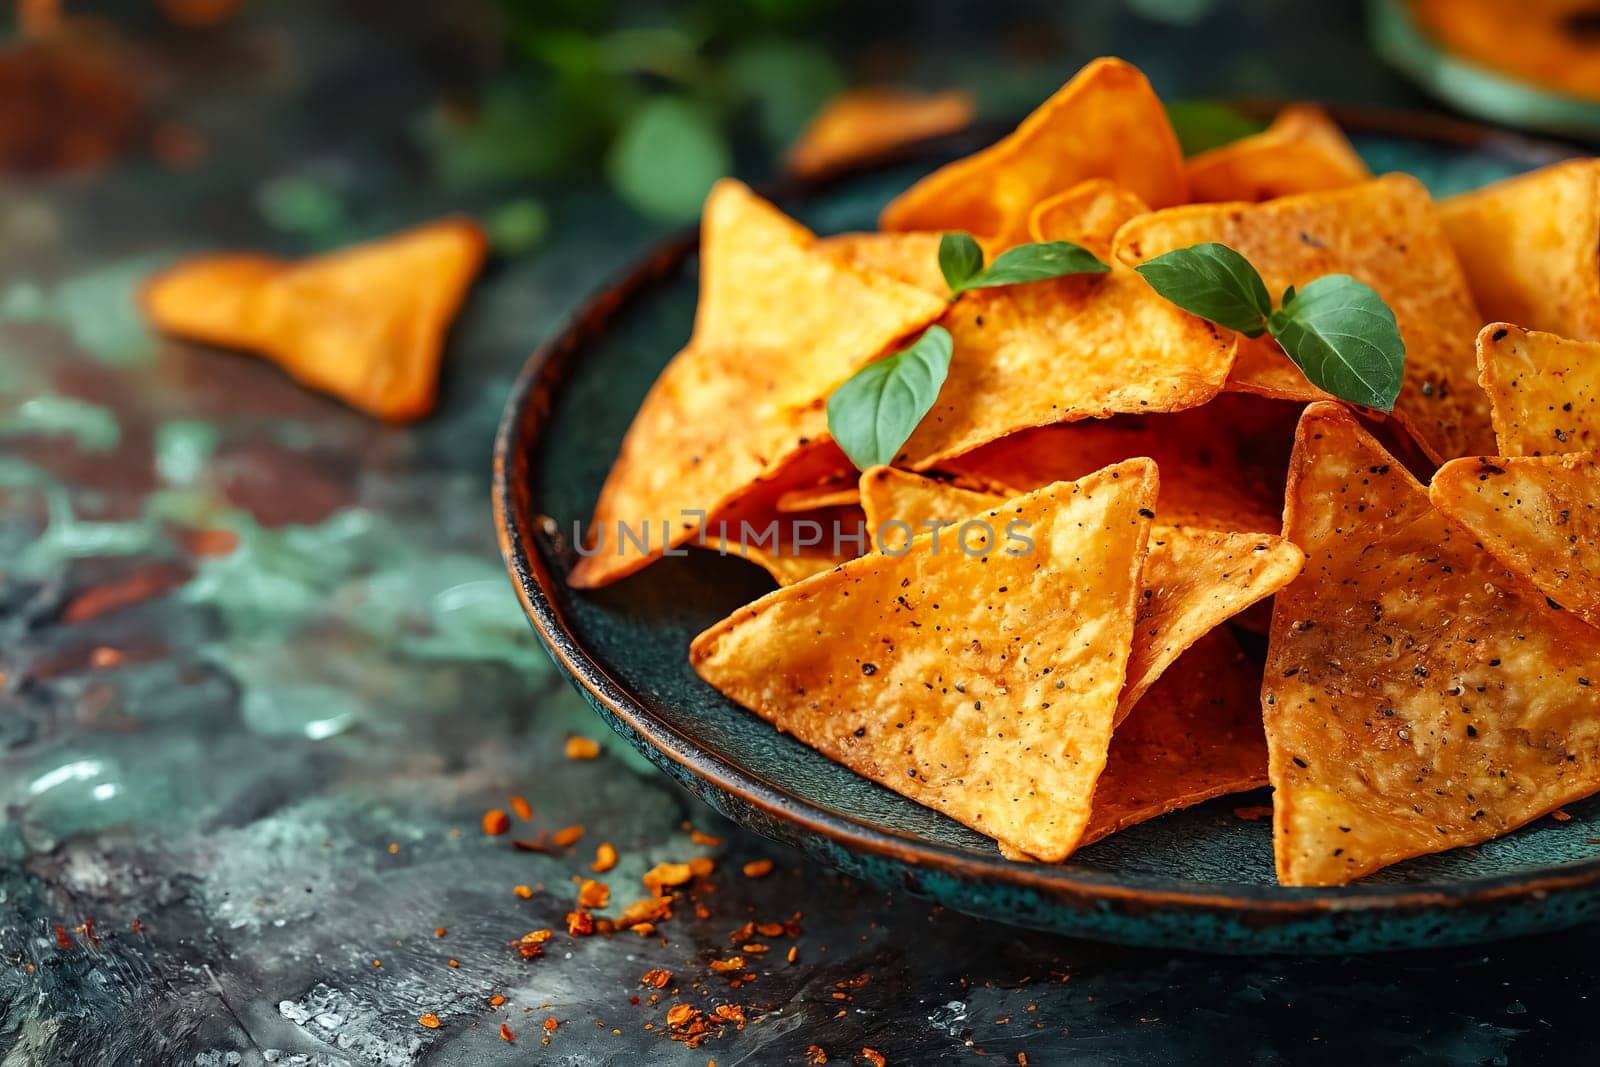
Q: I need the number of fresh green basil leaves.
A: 5